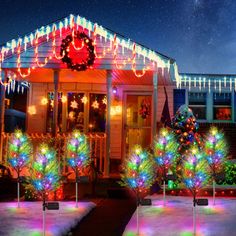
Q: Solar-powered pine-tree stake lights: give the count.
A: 7